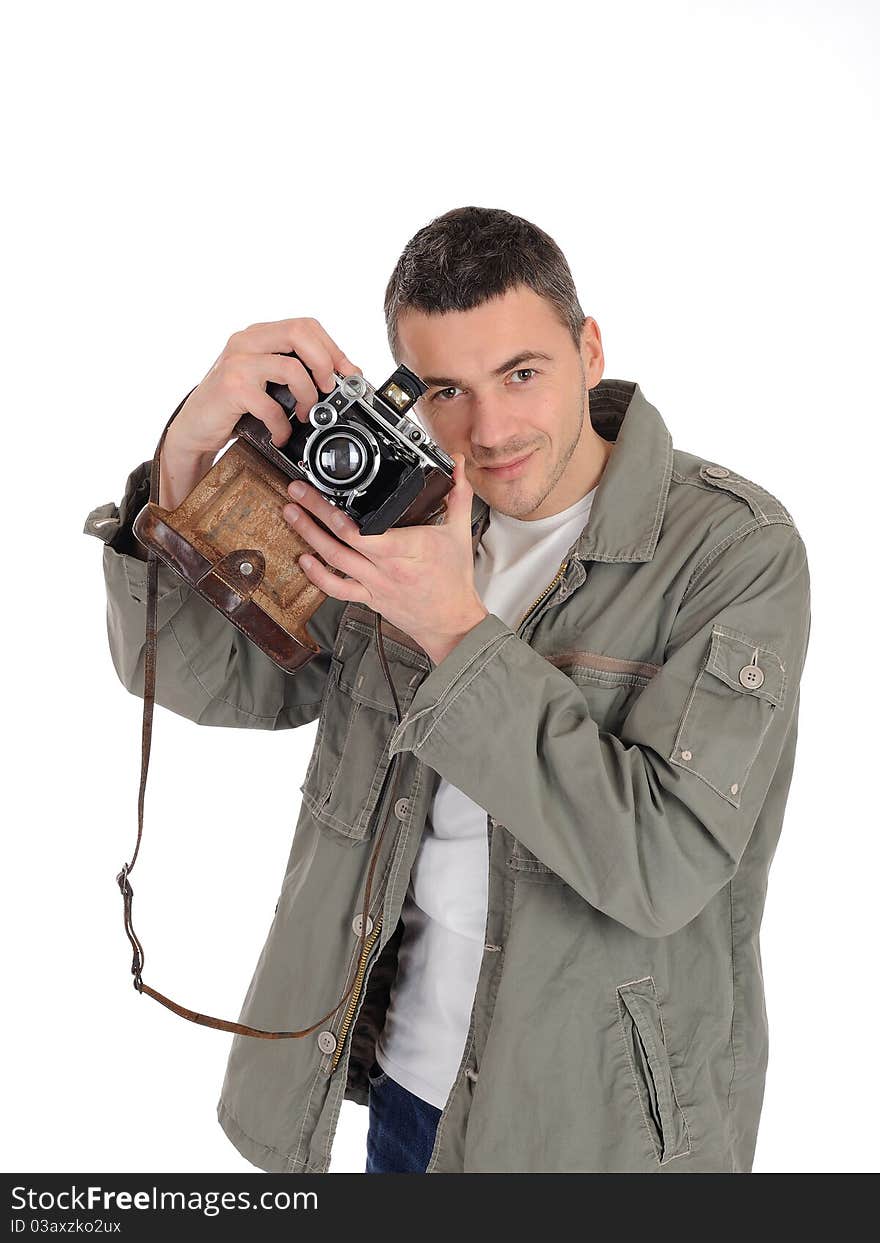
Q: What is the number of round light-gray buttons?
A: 5